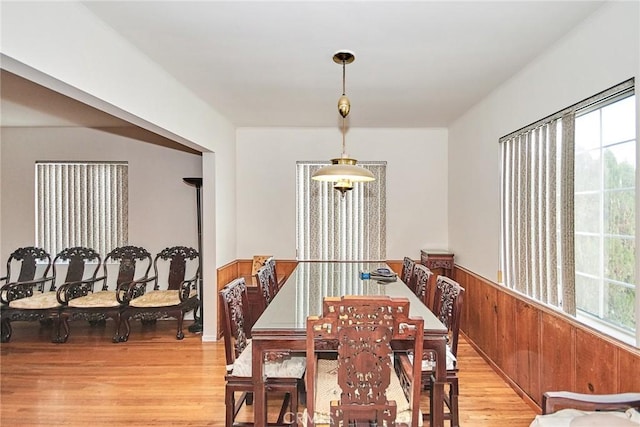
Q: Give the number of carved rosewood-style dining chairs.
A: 7